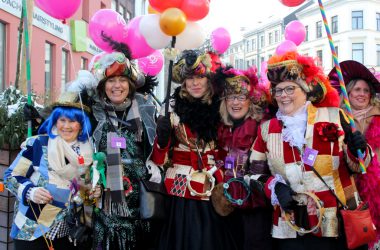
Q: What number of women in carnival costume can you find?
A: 6